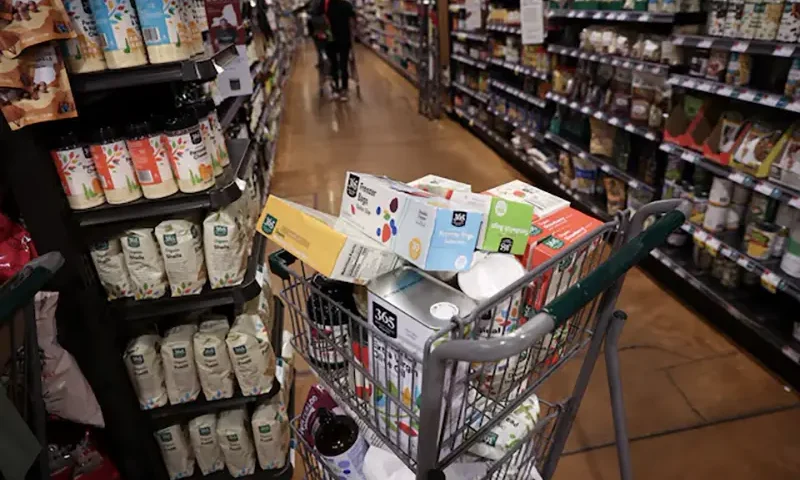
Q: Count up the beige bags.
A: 12